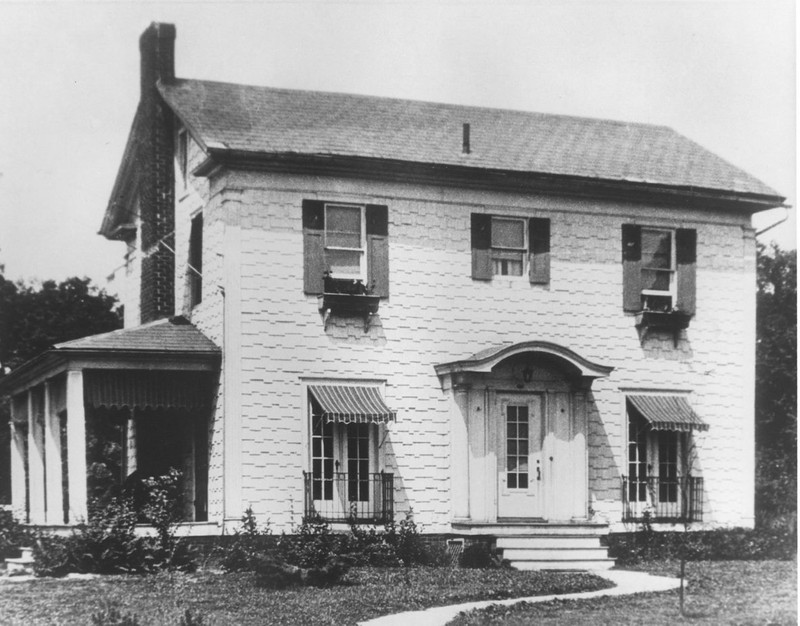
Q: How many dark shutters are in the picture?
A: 6